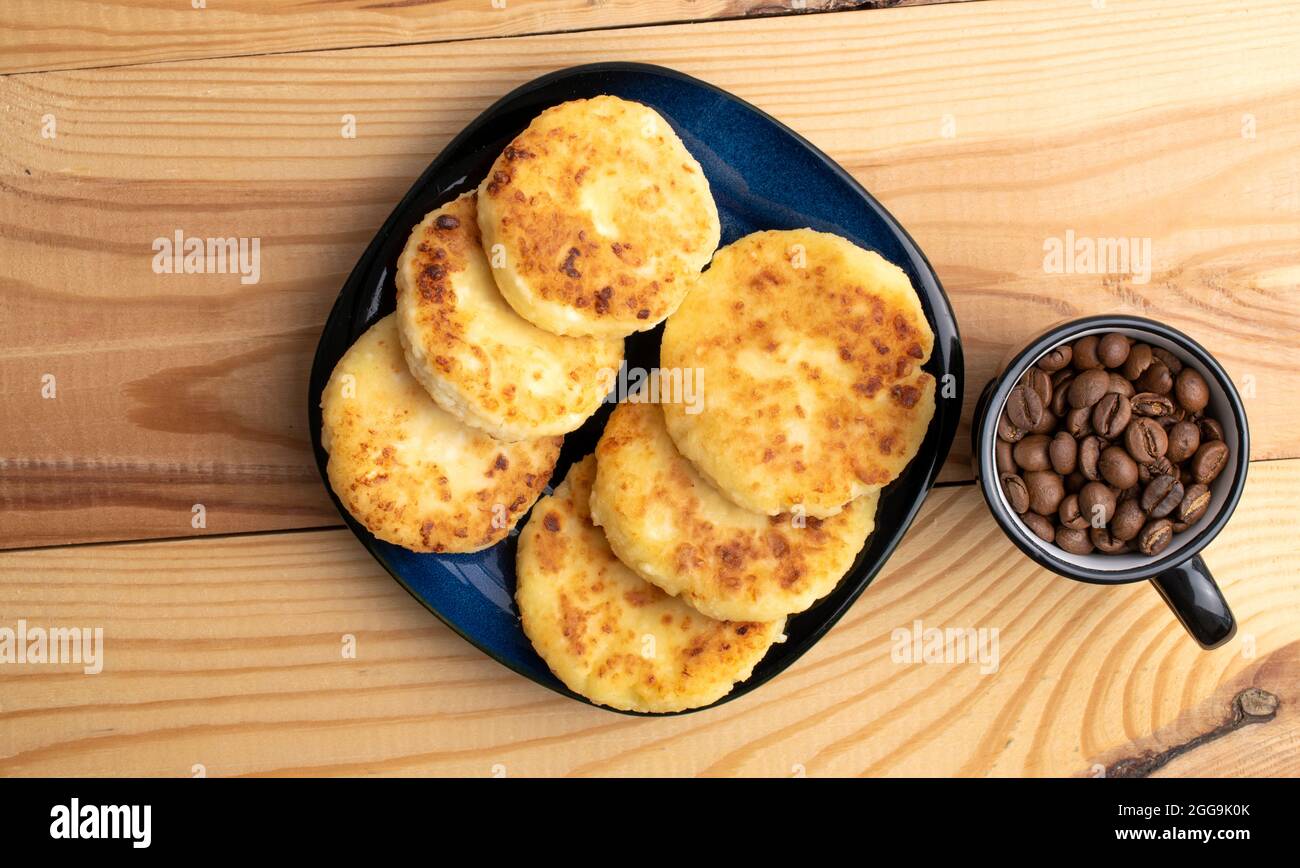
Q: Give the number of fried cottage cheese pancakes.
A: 6